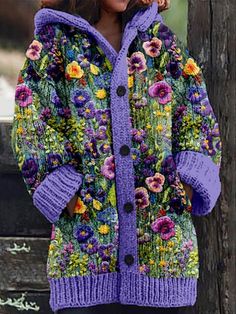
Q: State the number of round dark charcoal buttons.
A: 4